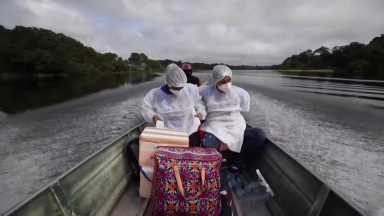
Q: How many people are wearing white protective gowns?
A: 2